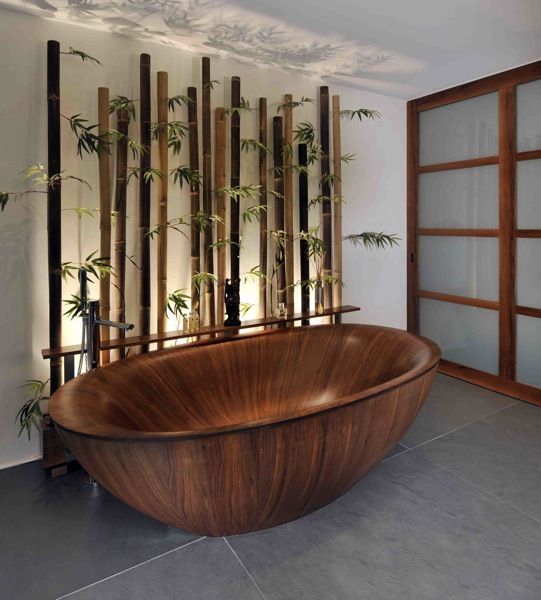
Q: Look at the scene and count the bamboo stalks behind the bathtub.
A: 15